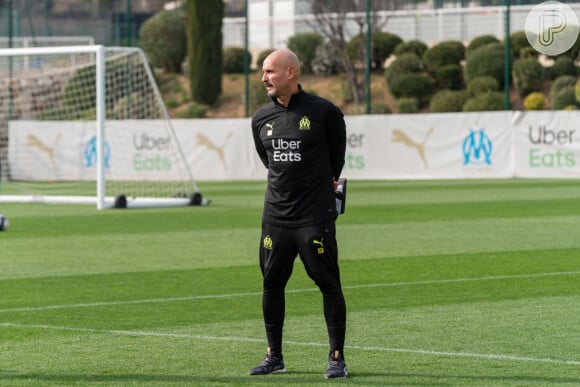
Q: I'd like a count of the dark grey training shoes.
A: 2